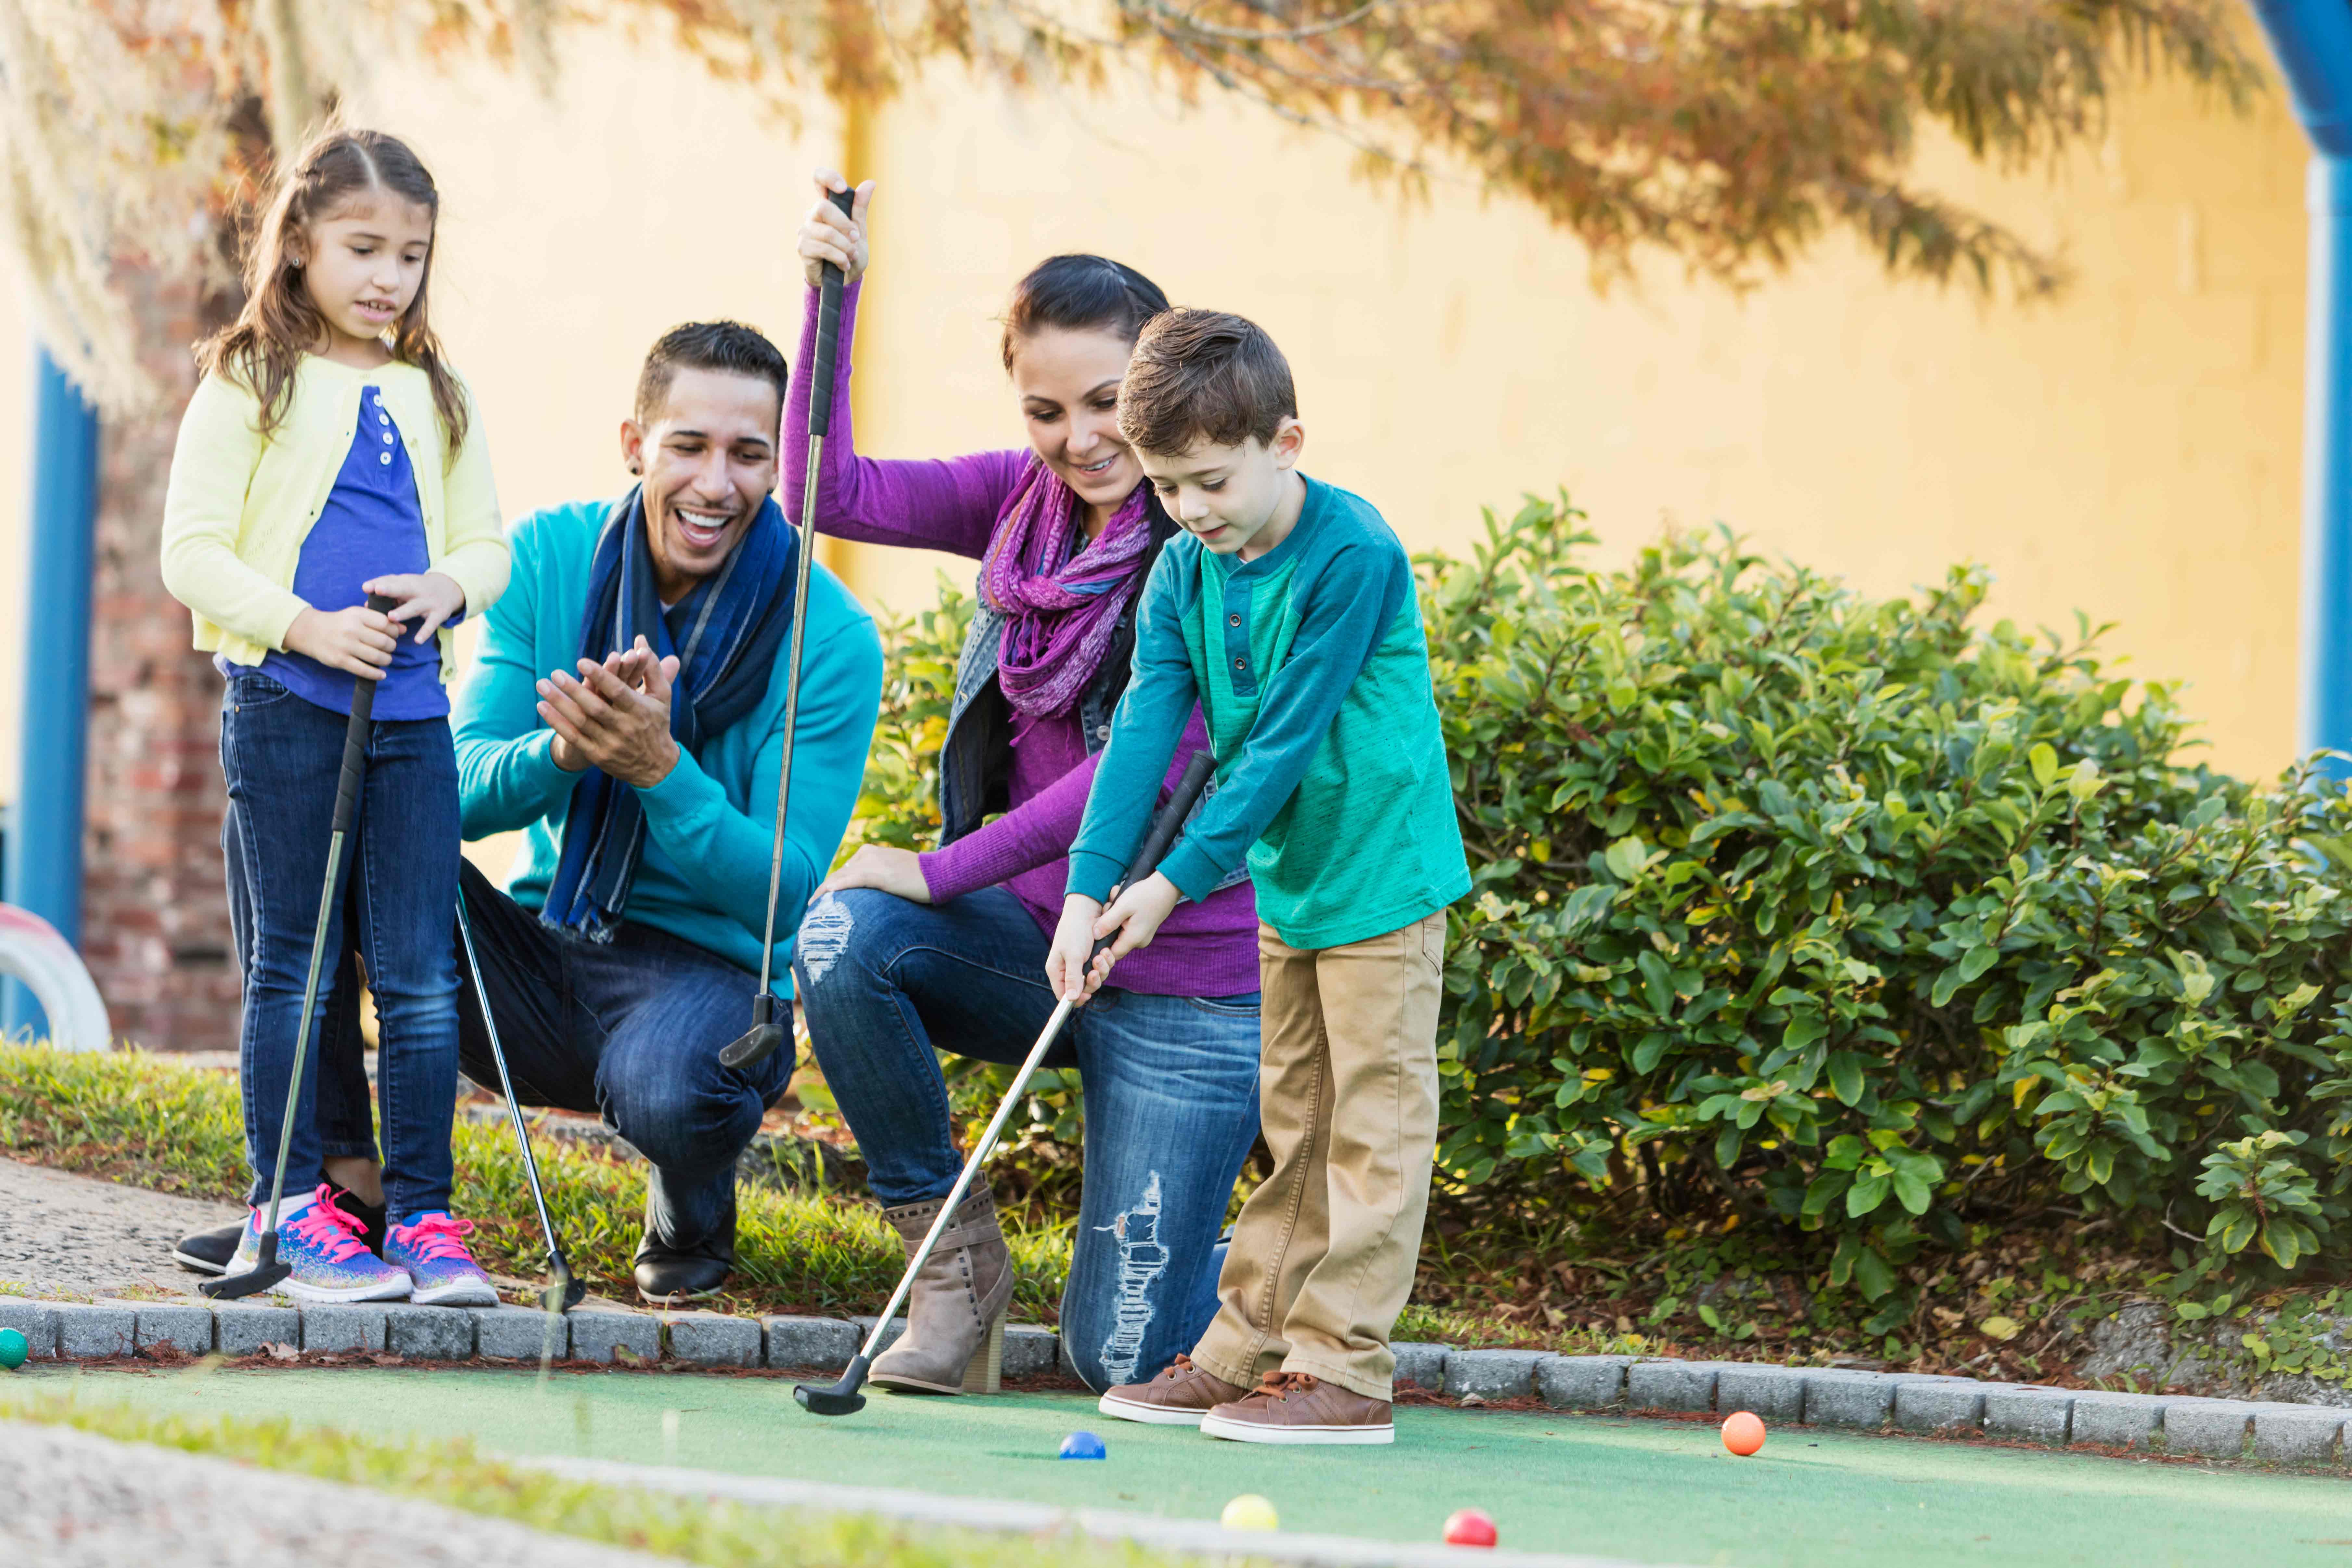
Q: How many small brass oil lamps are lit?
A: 0